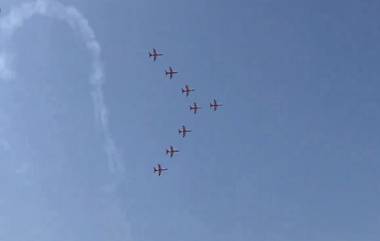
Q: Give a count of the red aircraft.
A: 8